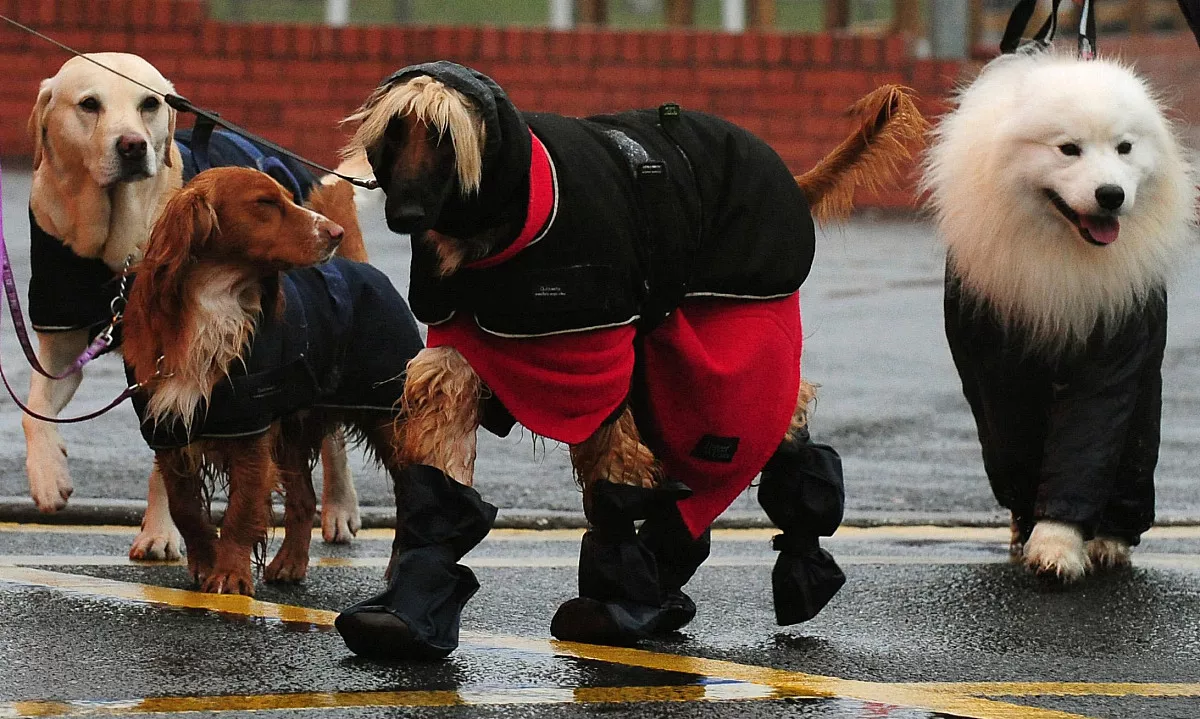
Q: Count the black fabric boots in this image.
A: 4